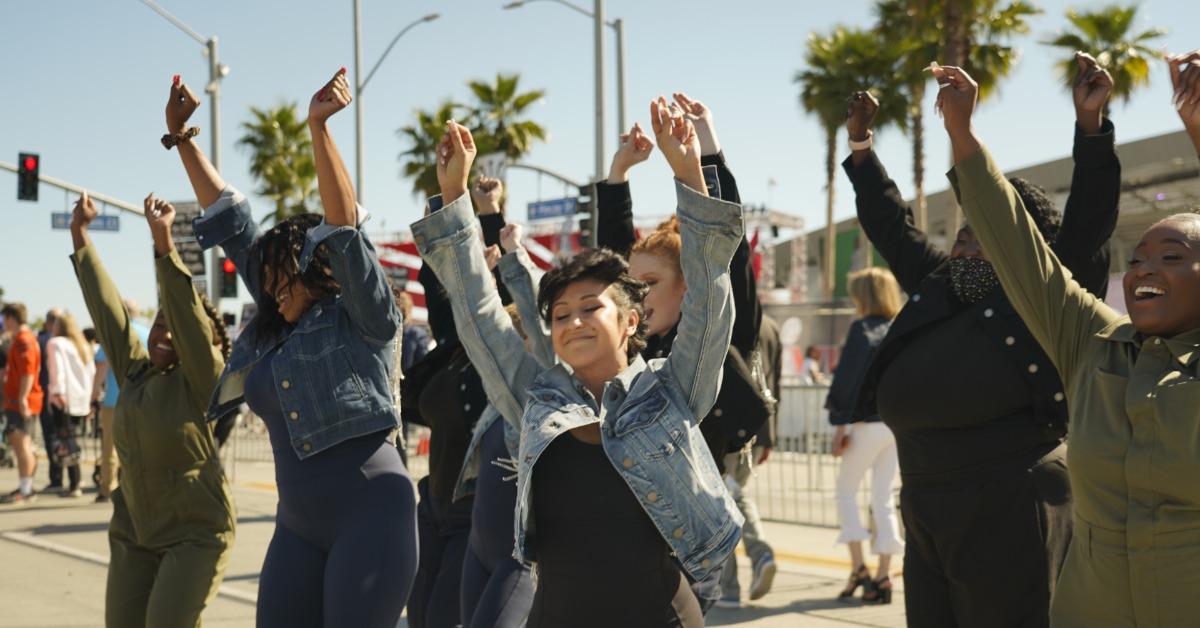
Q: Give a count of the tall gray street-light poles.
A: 4